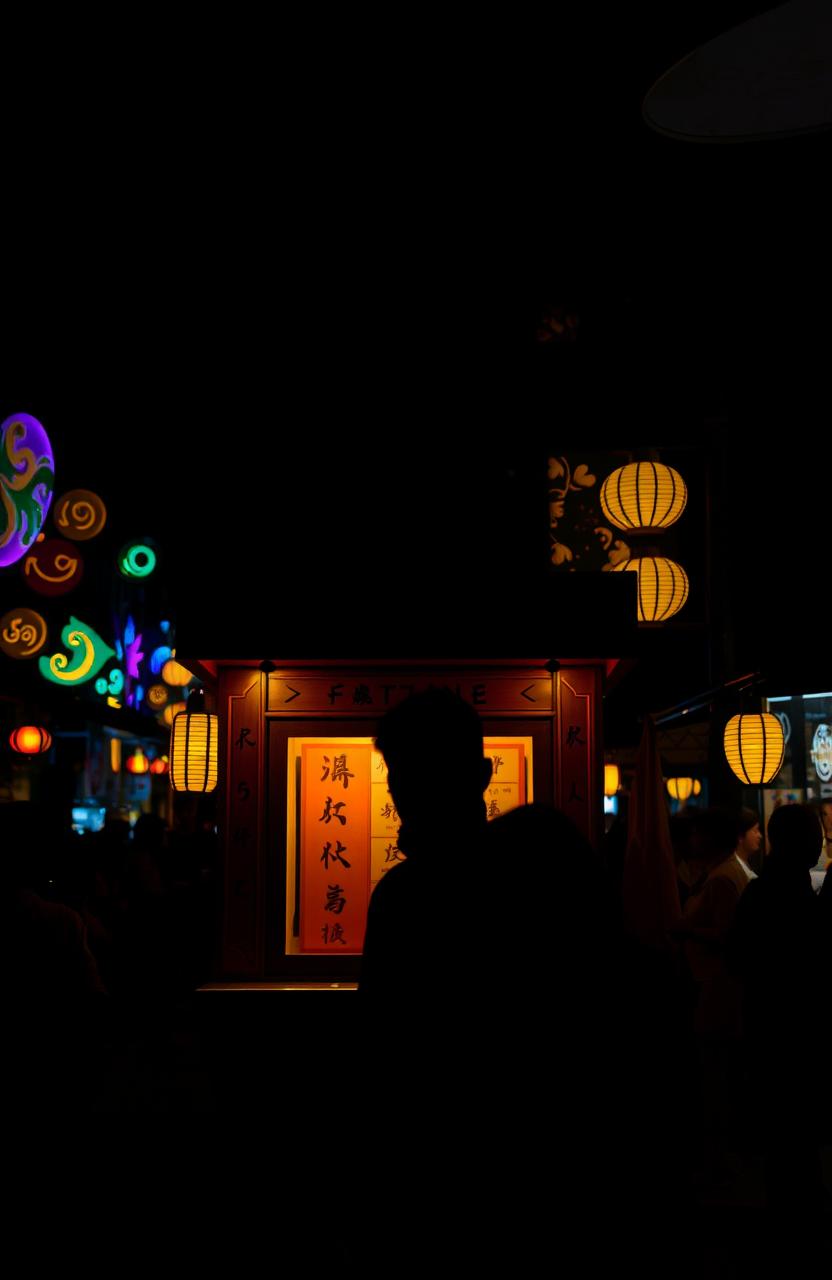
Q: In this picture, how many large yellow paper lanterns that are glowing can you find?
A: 4